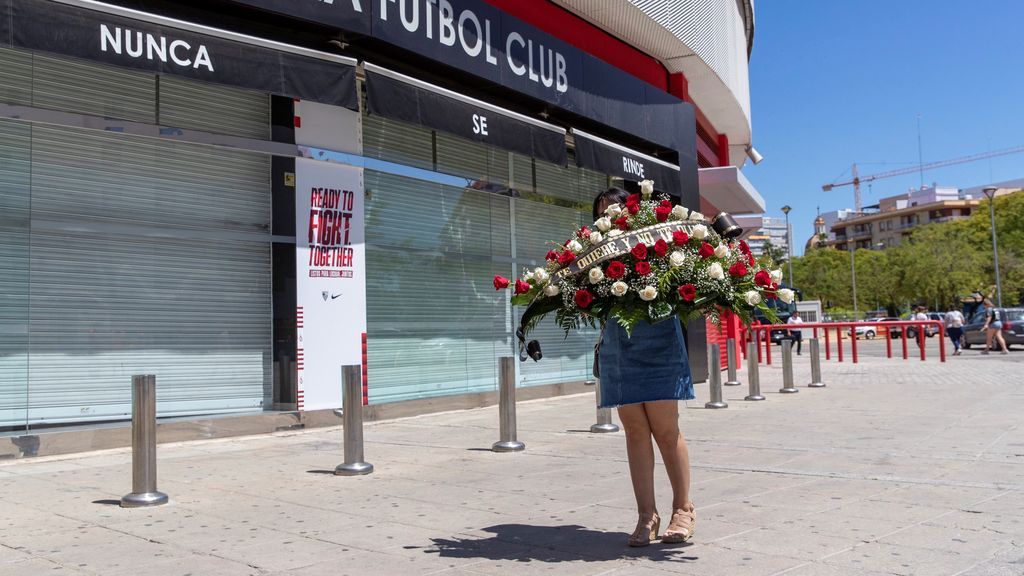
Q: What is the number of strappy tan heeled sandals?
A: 2